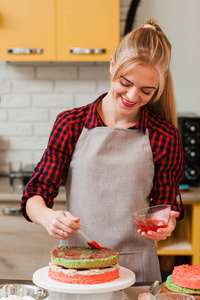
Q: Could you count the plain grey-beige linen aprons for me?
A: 1